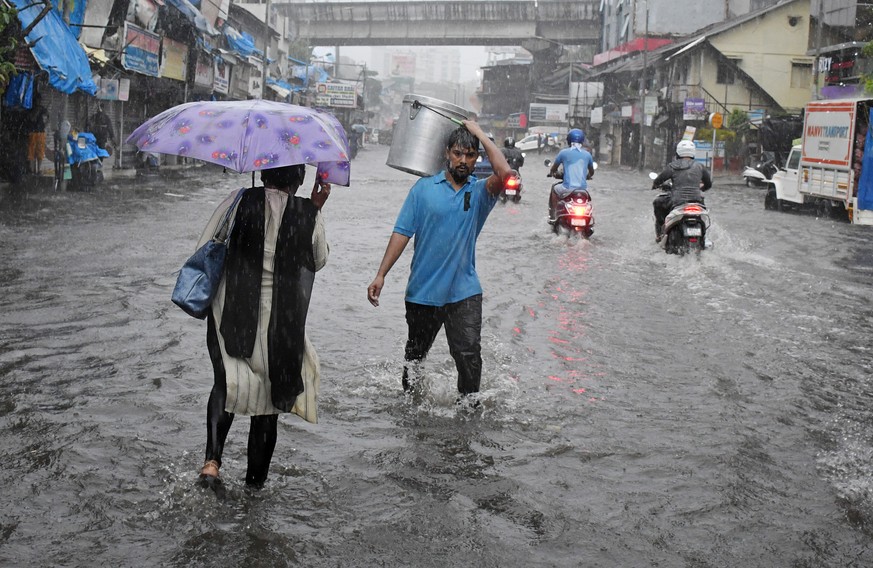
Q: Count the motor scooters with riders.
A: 3